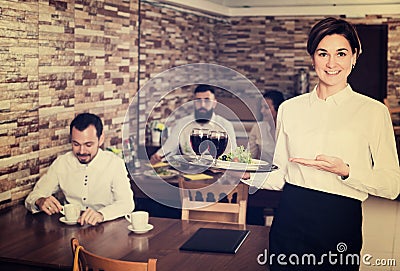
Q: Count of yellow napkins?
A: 2